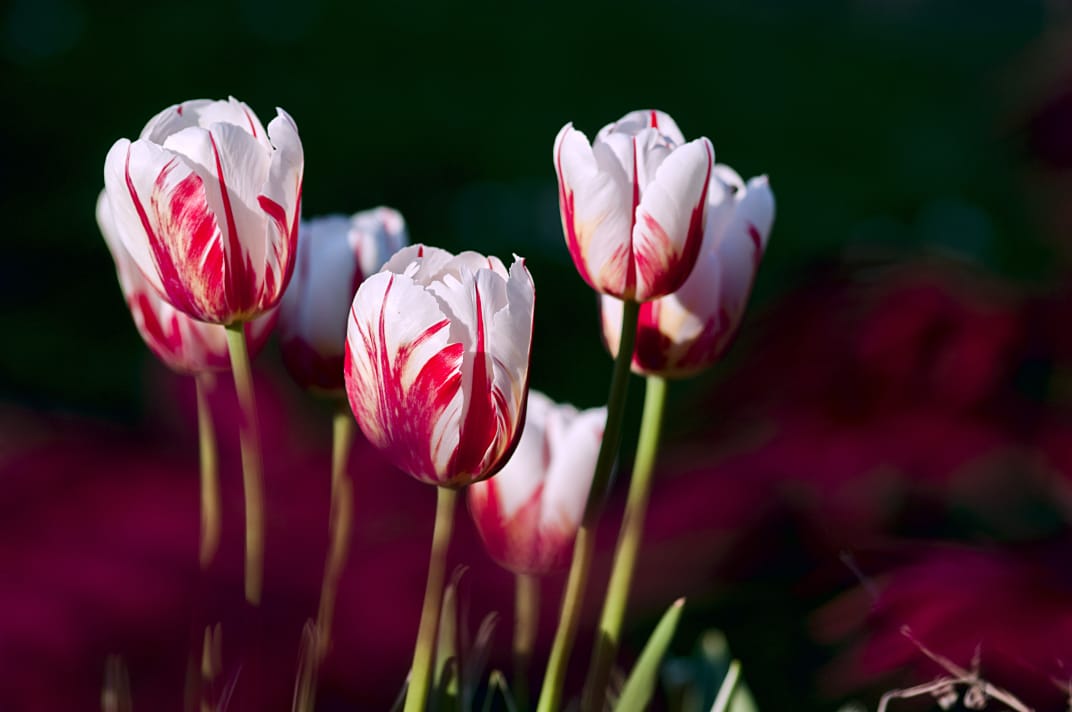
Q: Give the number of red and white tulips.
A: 7